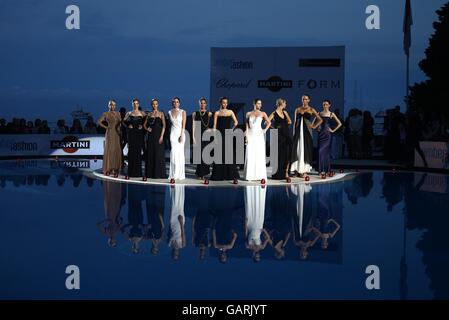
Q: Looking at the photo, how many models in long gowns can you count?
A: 10